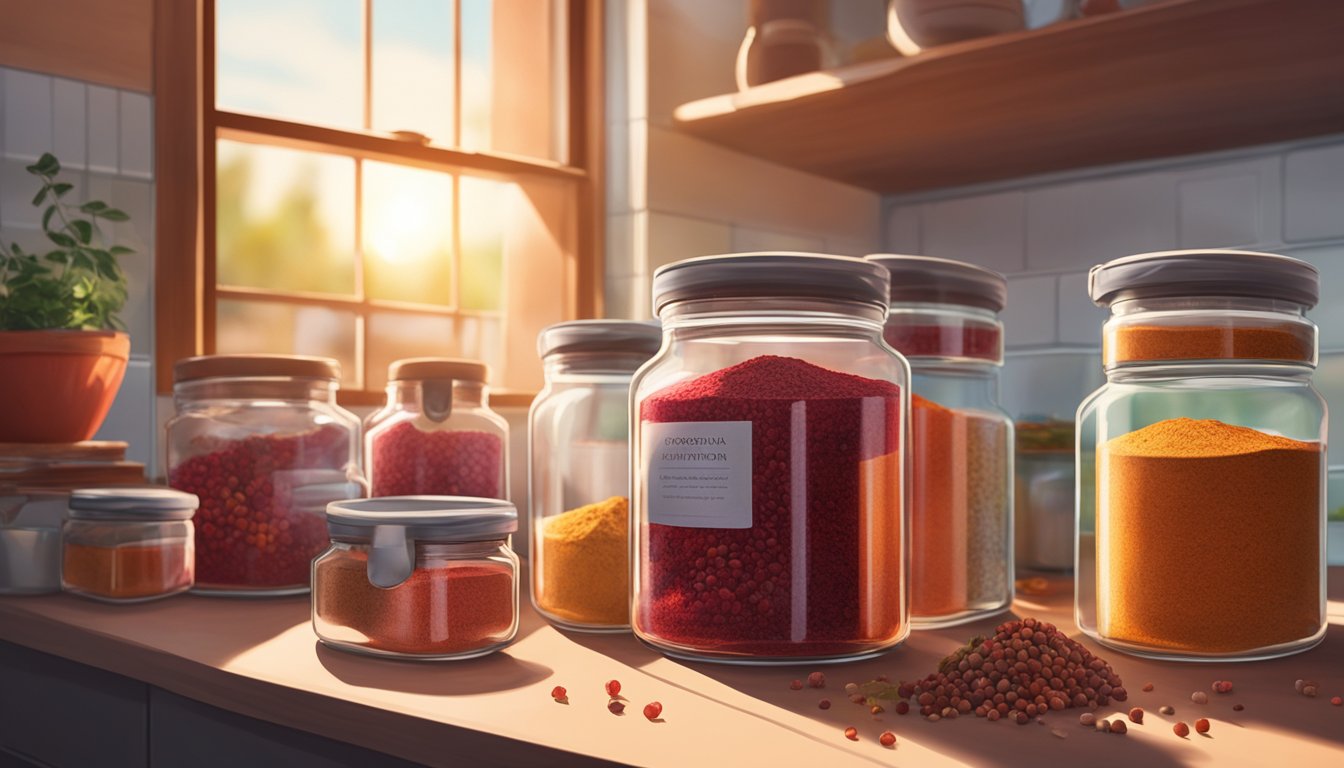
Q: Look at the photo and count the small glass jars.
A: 2